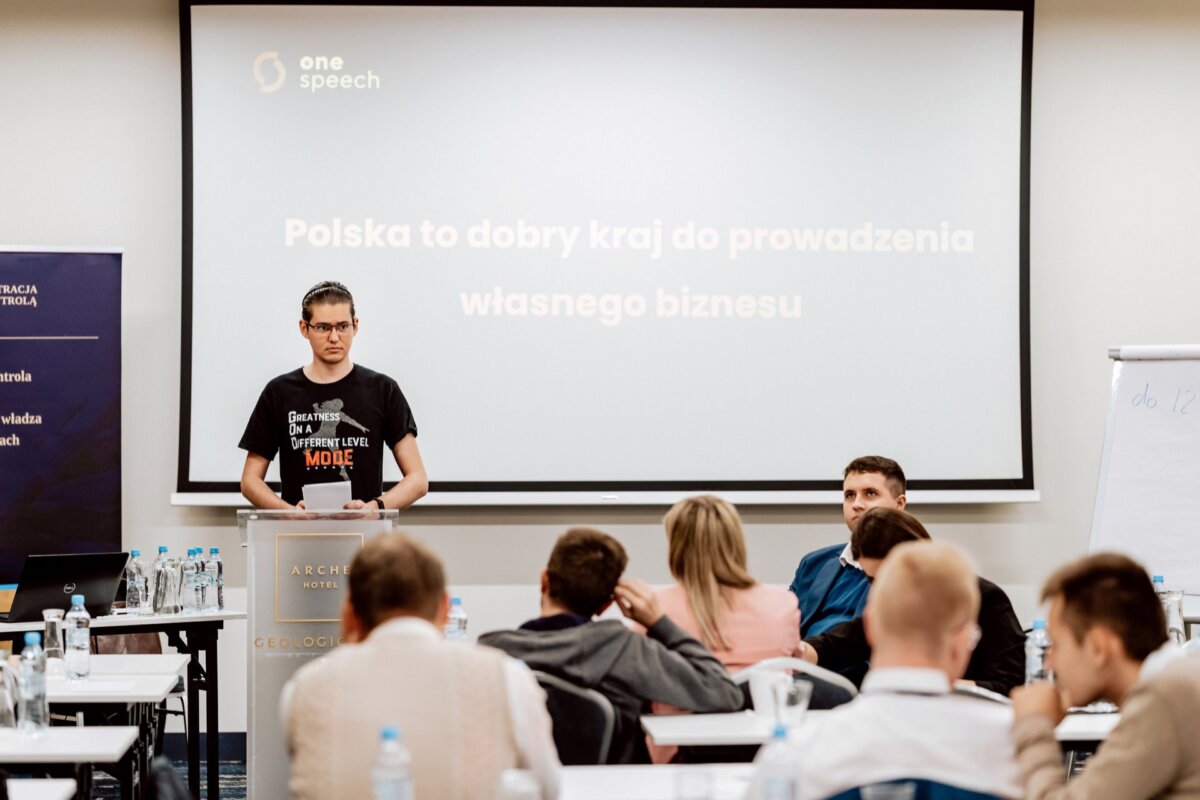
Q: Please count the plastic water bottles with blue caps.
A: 12